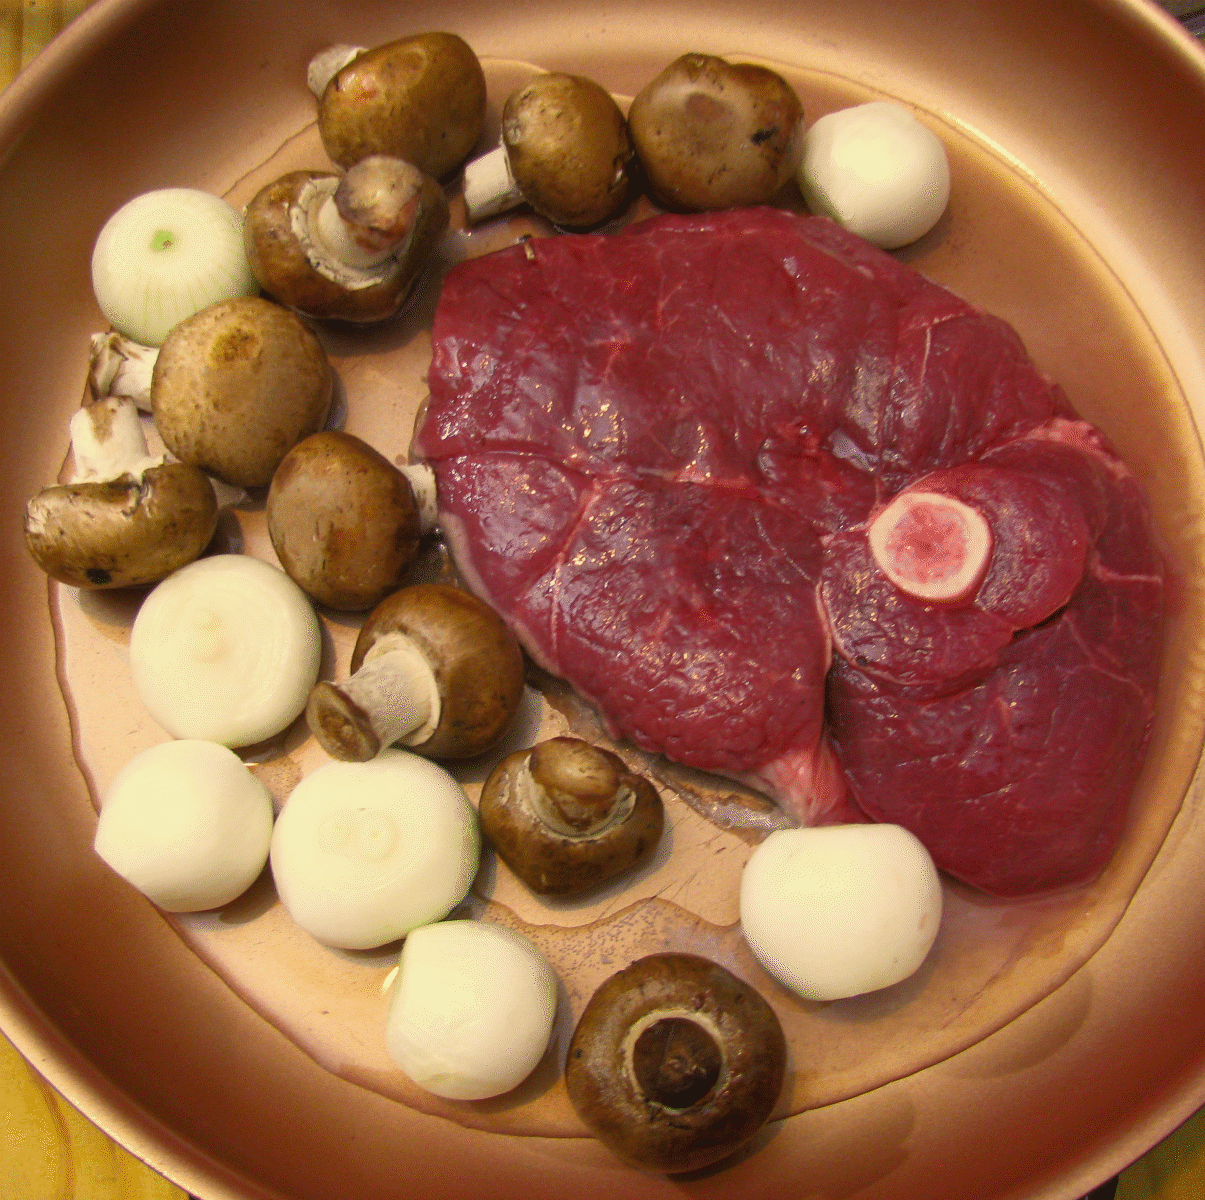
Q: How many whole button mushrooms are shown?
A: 10